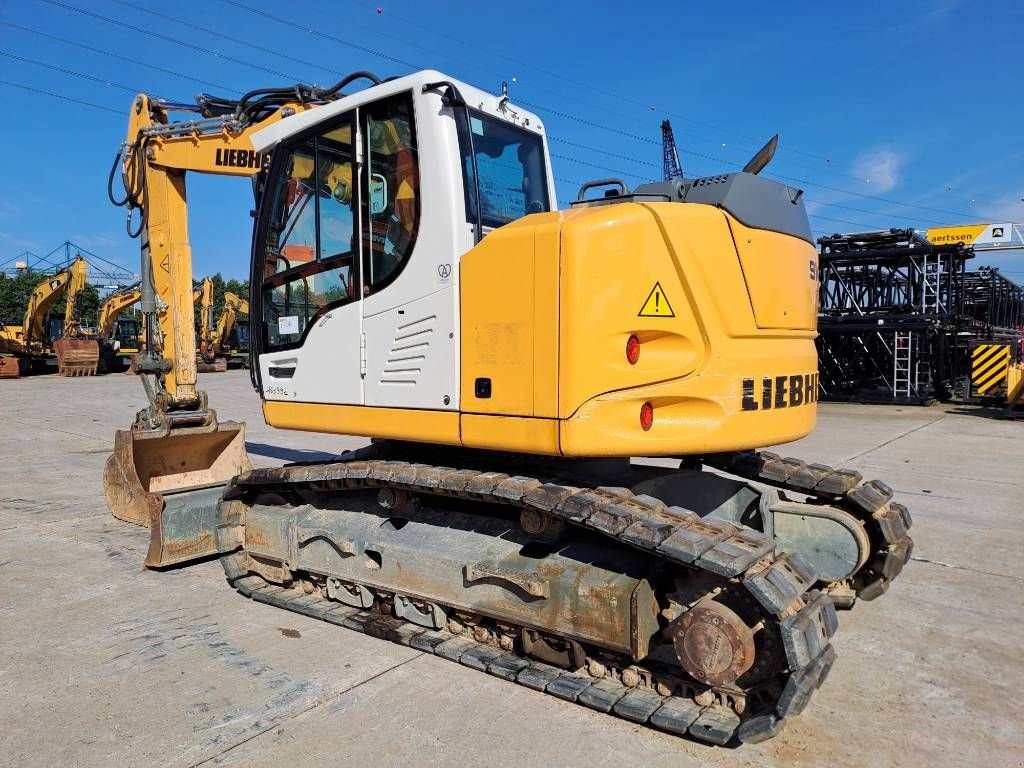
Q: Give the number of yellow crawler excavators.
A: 5